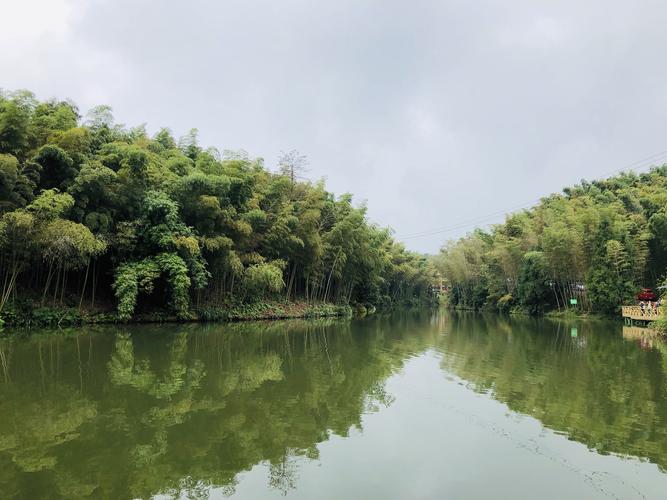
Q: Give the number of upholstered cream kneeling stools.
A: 0